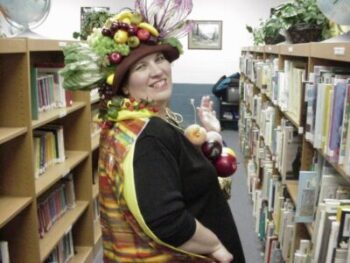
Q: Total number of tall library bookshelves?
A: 2